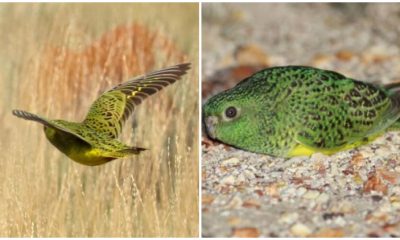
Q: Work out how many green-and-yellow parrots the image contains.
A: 2